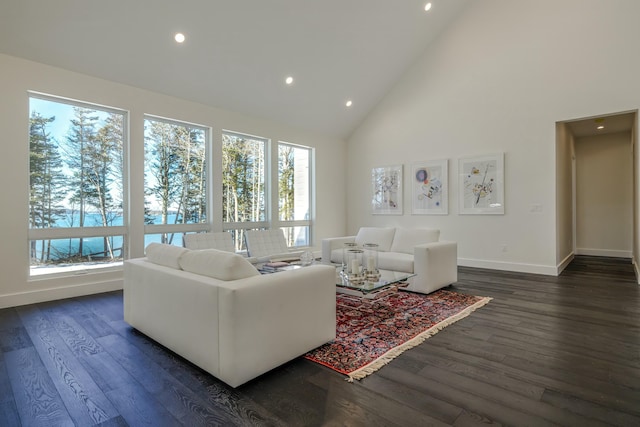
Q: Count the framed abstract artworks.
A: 3